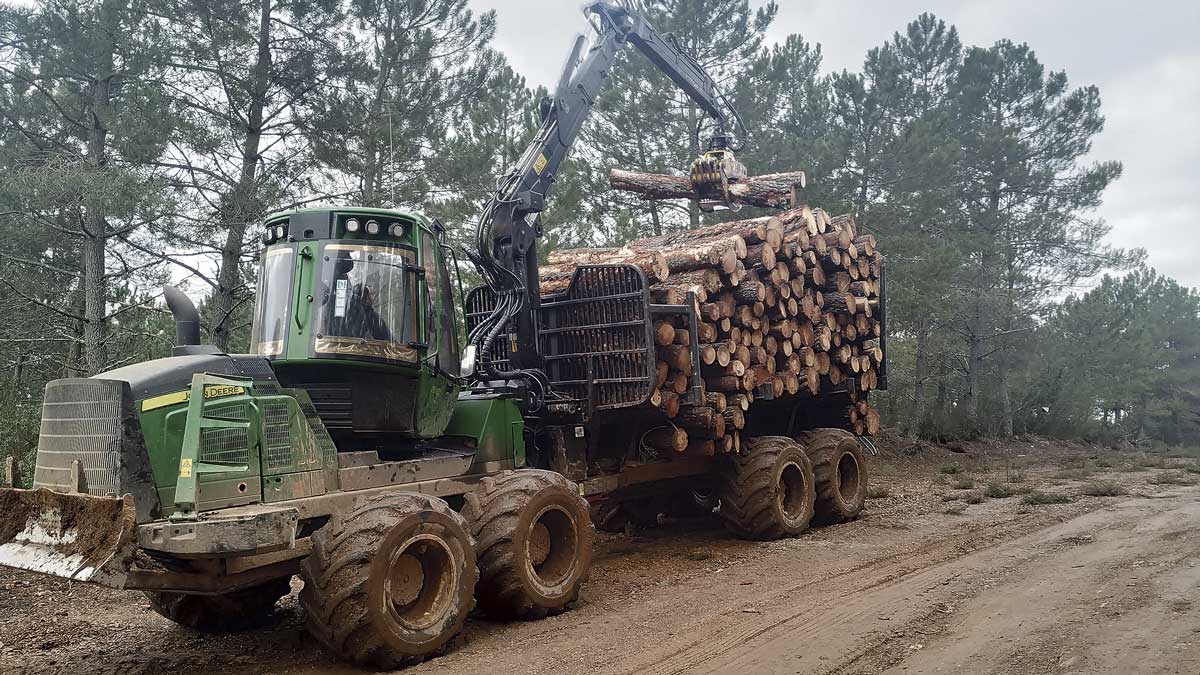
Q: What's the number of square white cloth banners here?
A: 0